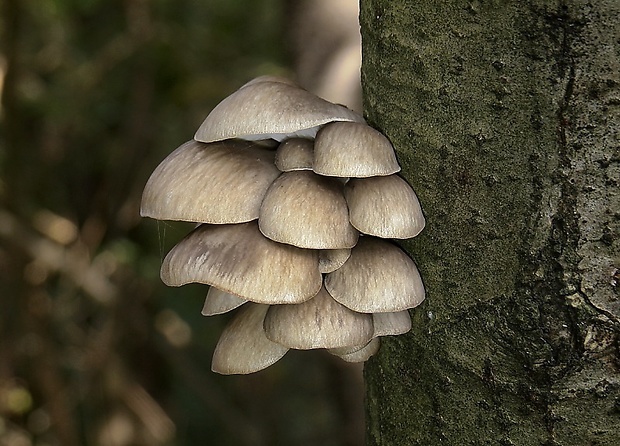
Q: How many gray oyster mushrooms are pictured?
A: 14